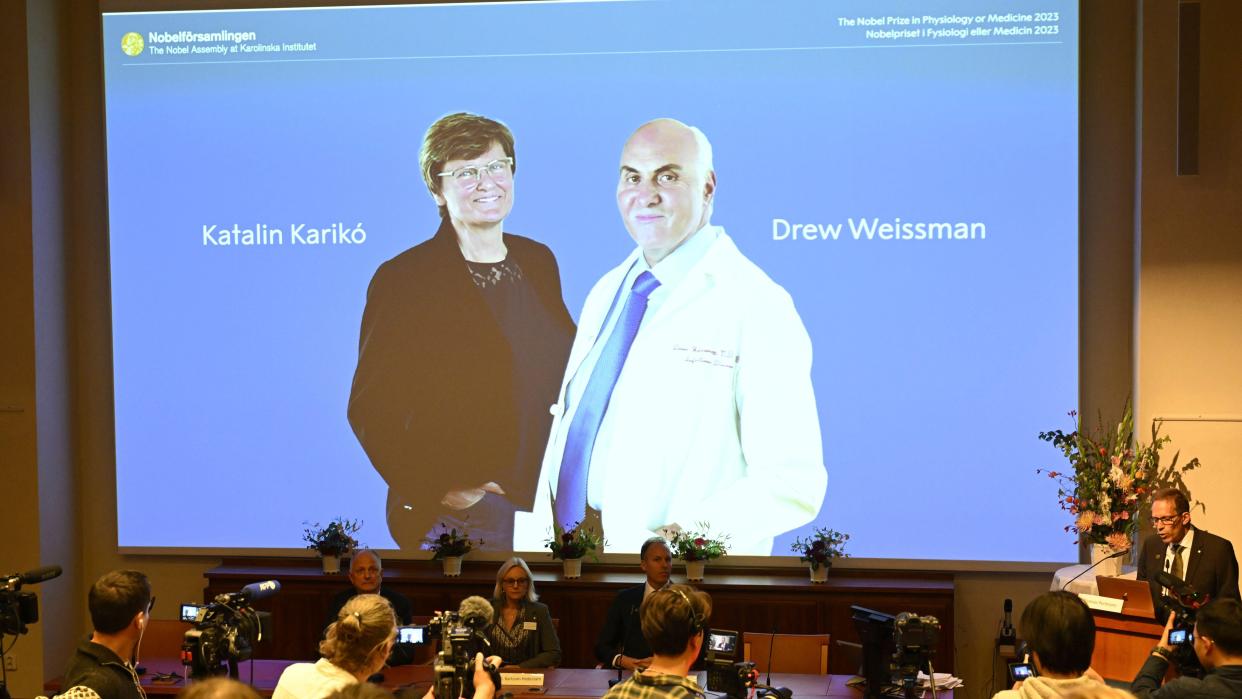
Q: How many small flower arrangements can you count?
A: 5